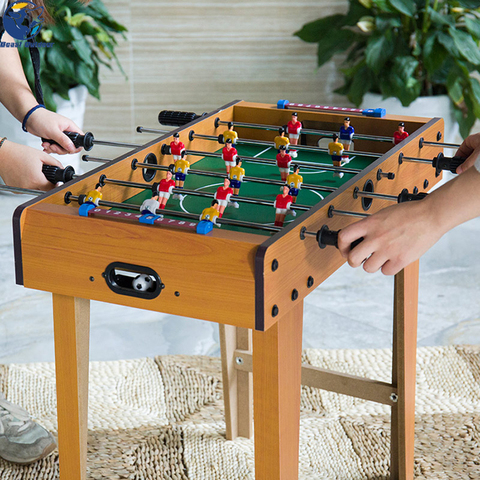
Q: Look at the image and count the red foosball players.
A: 8